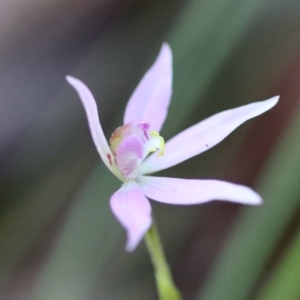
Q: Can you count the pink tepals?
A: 5